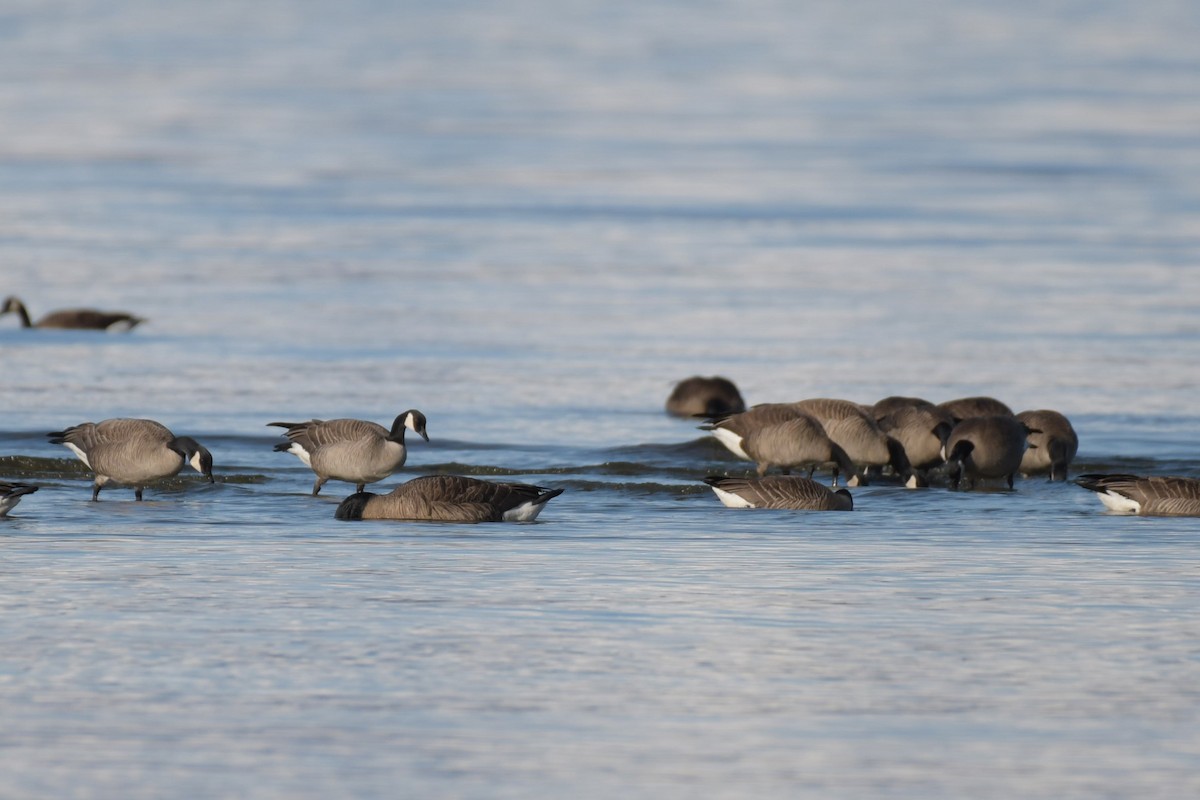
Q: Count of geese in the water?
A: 15